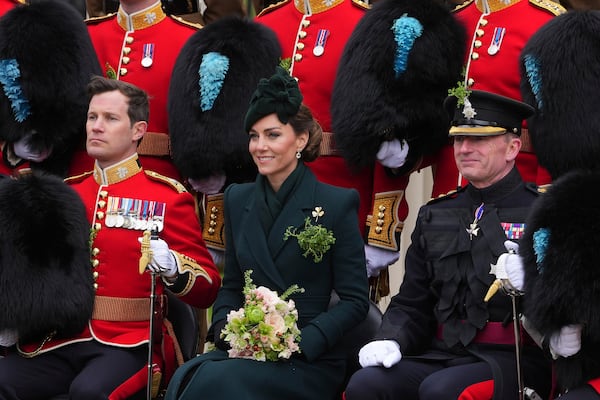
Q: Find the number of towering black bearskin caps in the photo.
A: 6